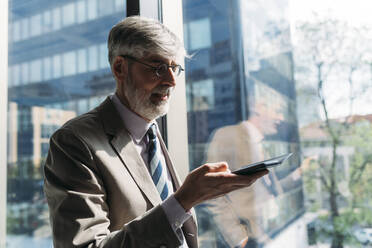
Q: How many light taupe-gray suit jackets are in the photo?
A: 1